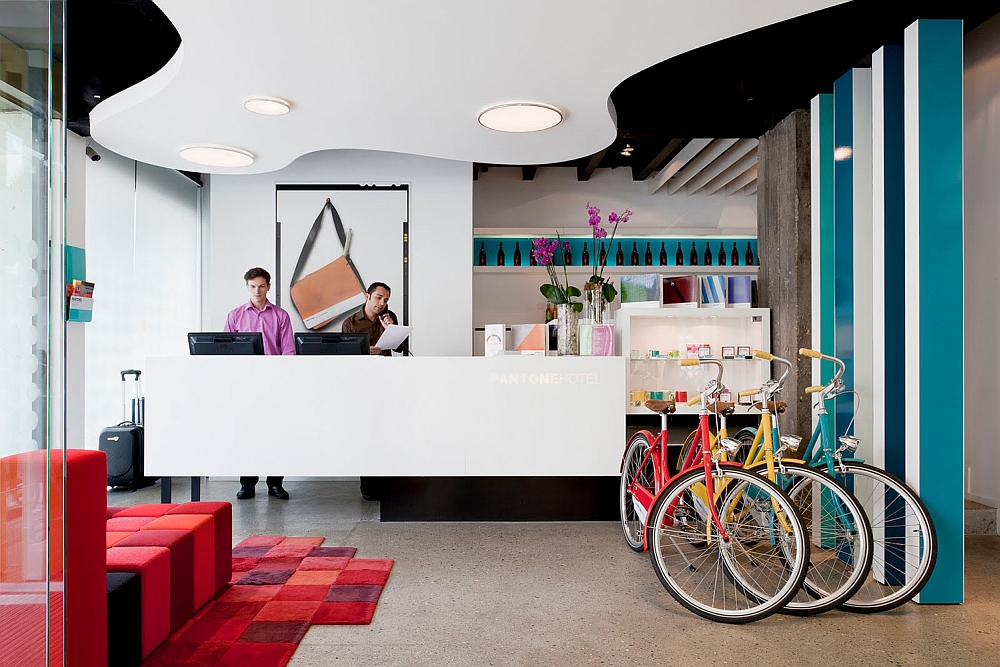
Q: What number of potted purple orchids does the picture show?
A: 2